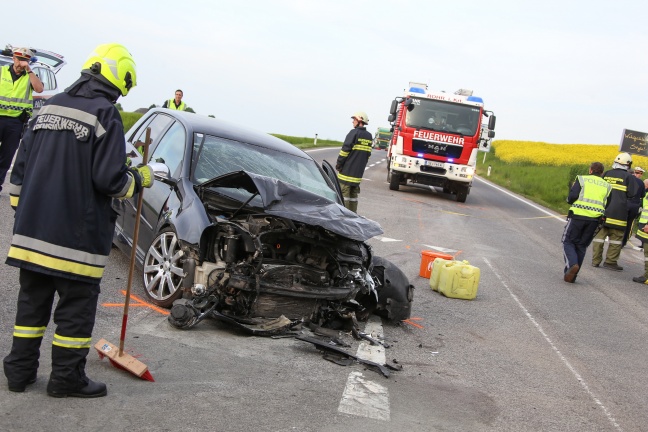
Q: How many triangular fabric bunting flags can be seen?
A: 0